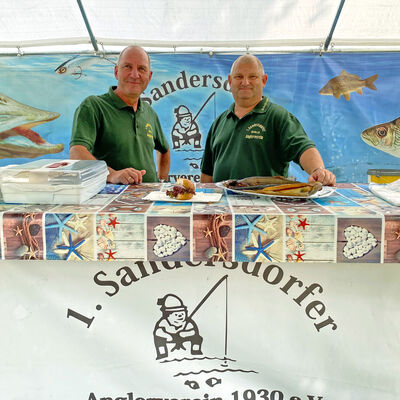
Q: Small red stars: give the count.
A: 4